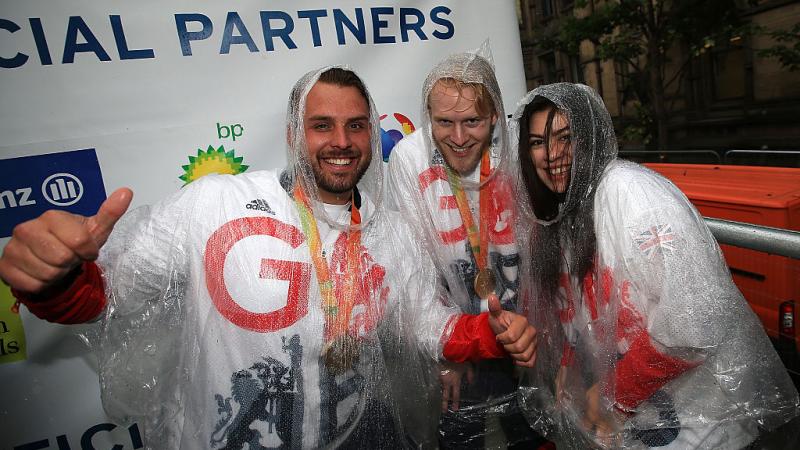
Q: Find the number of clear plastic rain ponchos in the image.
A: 3